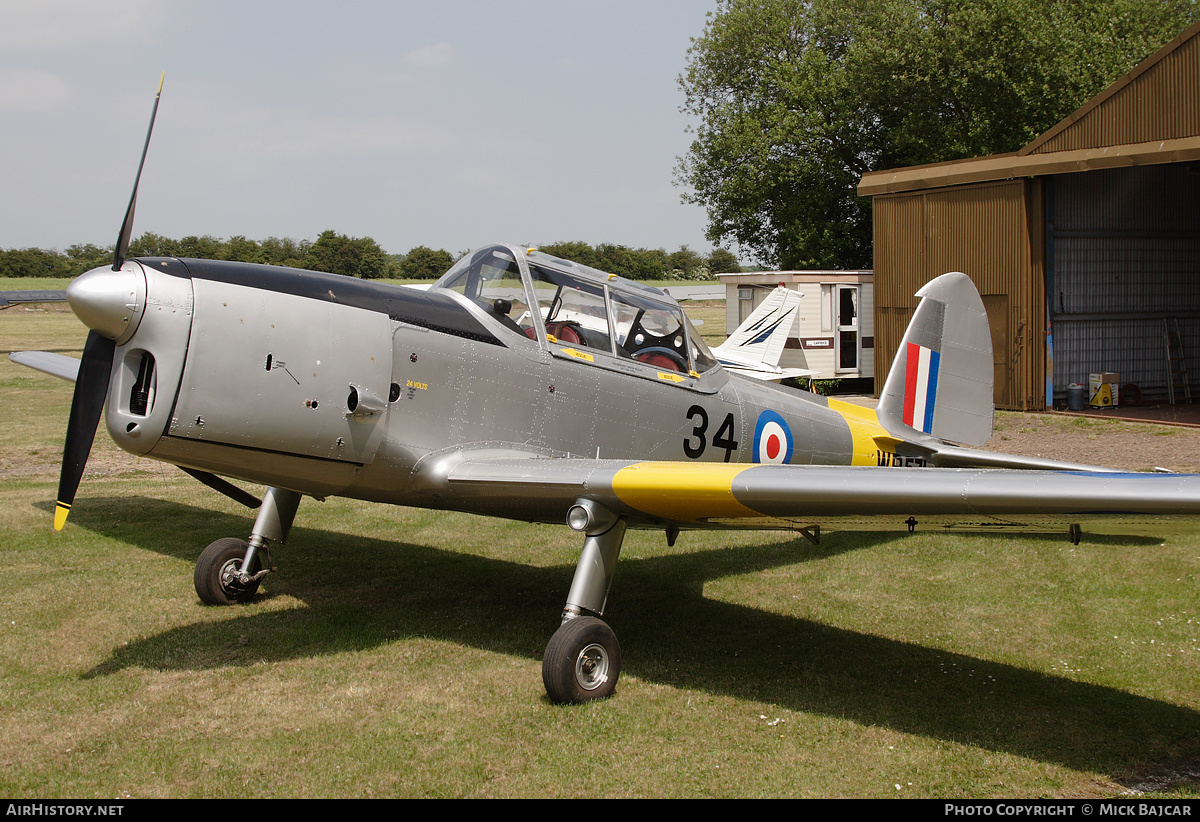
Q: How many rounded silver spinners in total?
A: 1